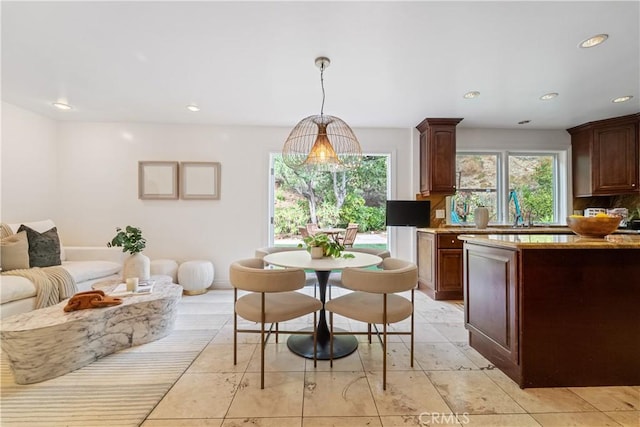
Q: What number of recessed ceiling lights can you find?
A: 6